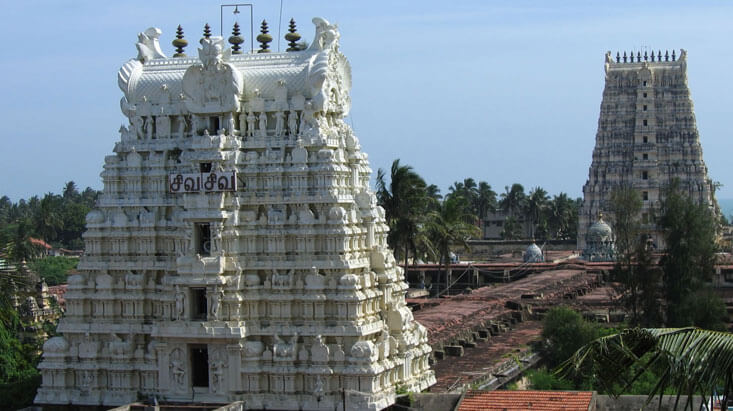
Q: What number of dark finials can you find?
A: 14